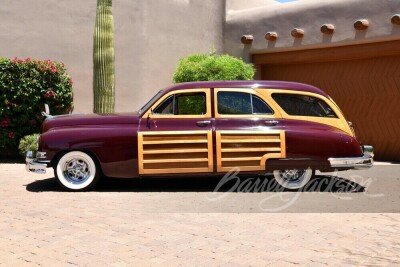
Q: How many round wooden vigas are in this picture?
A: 6